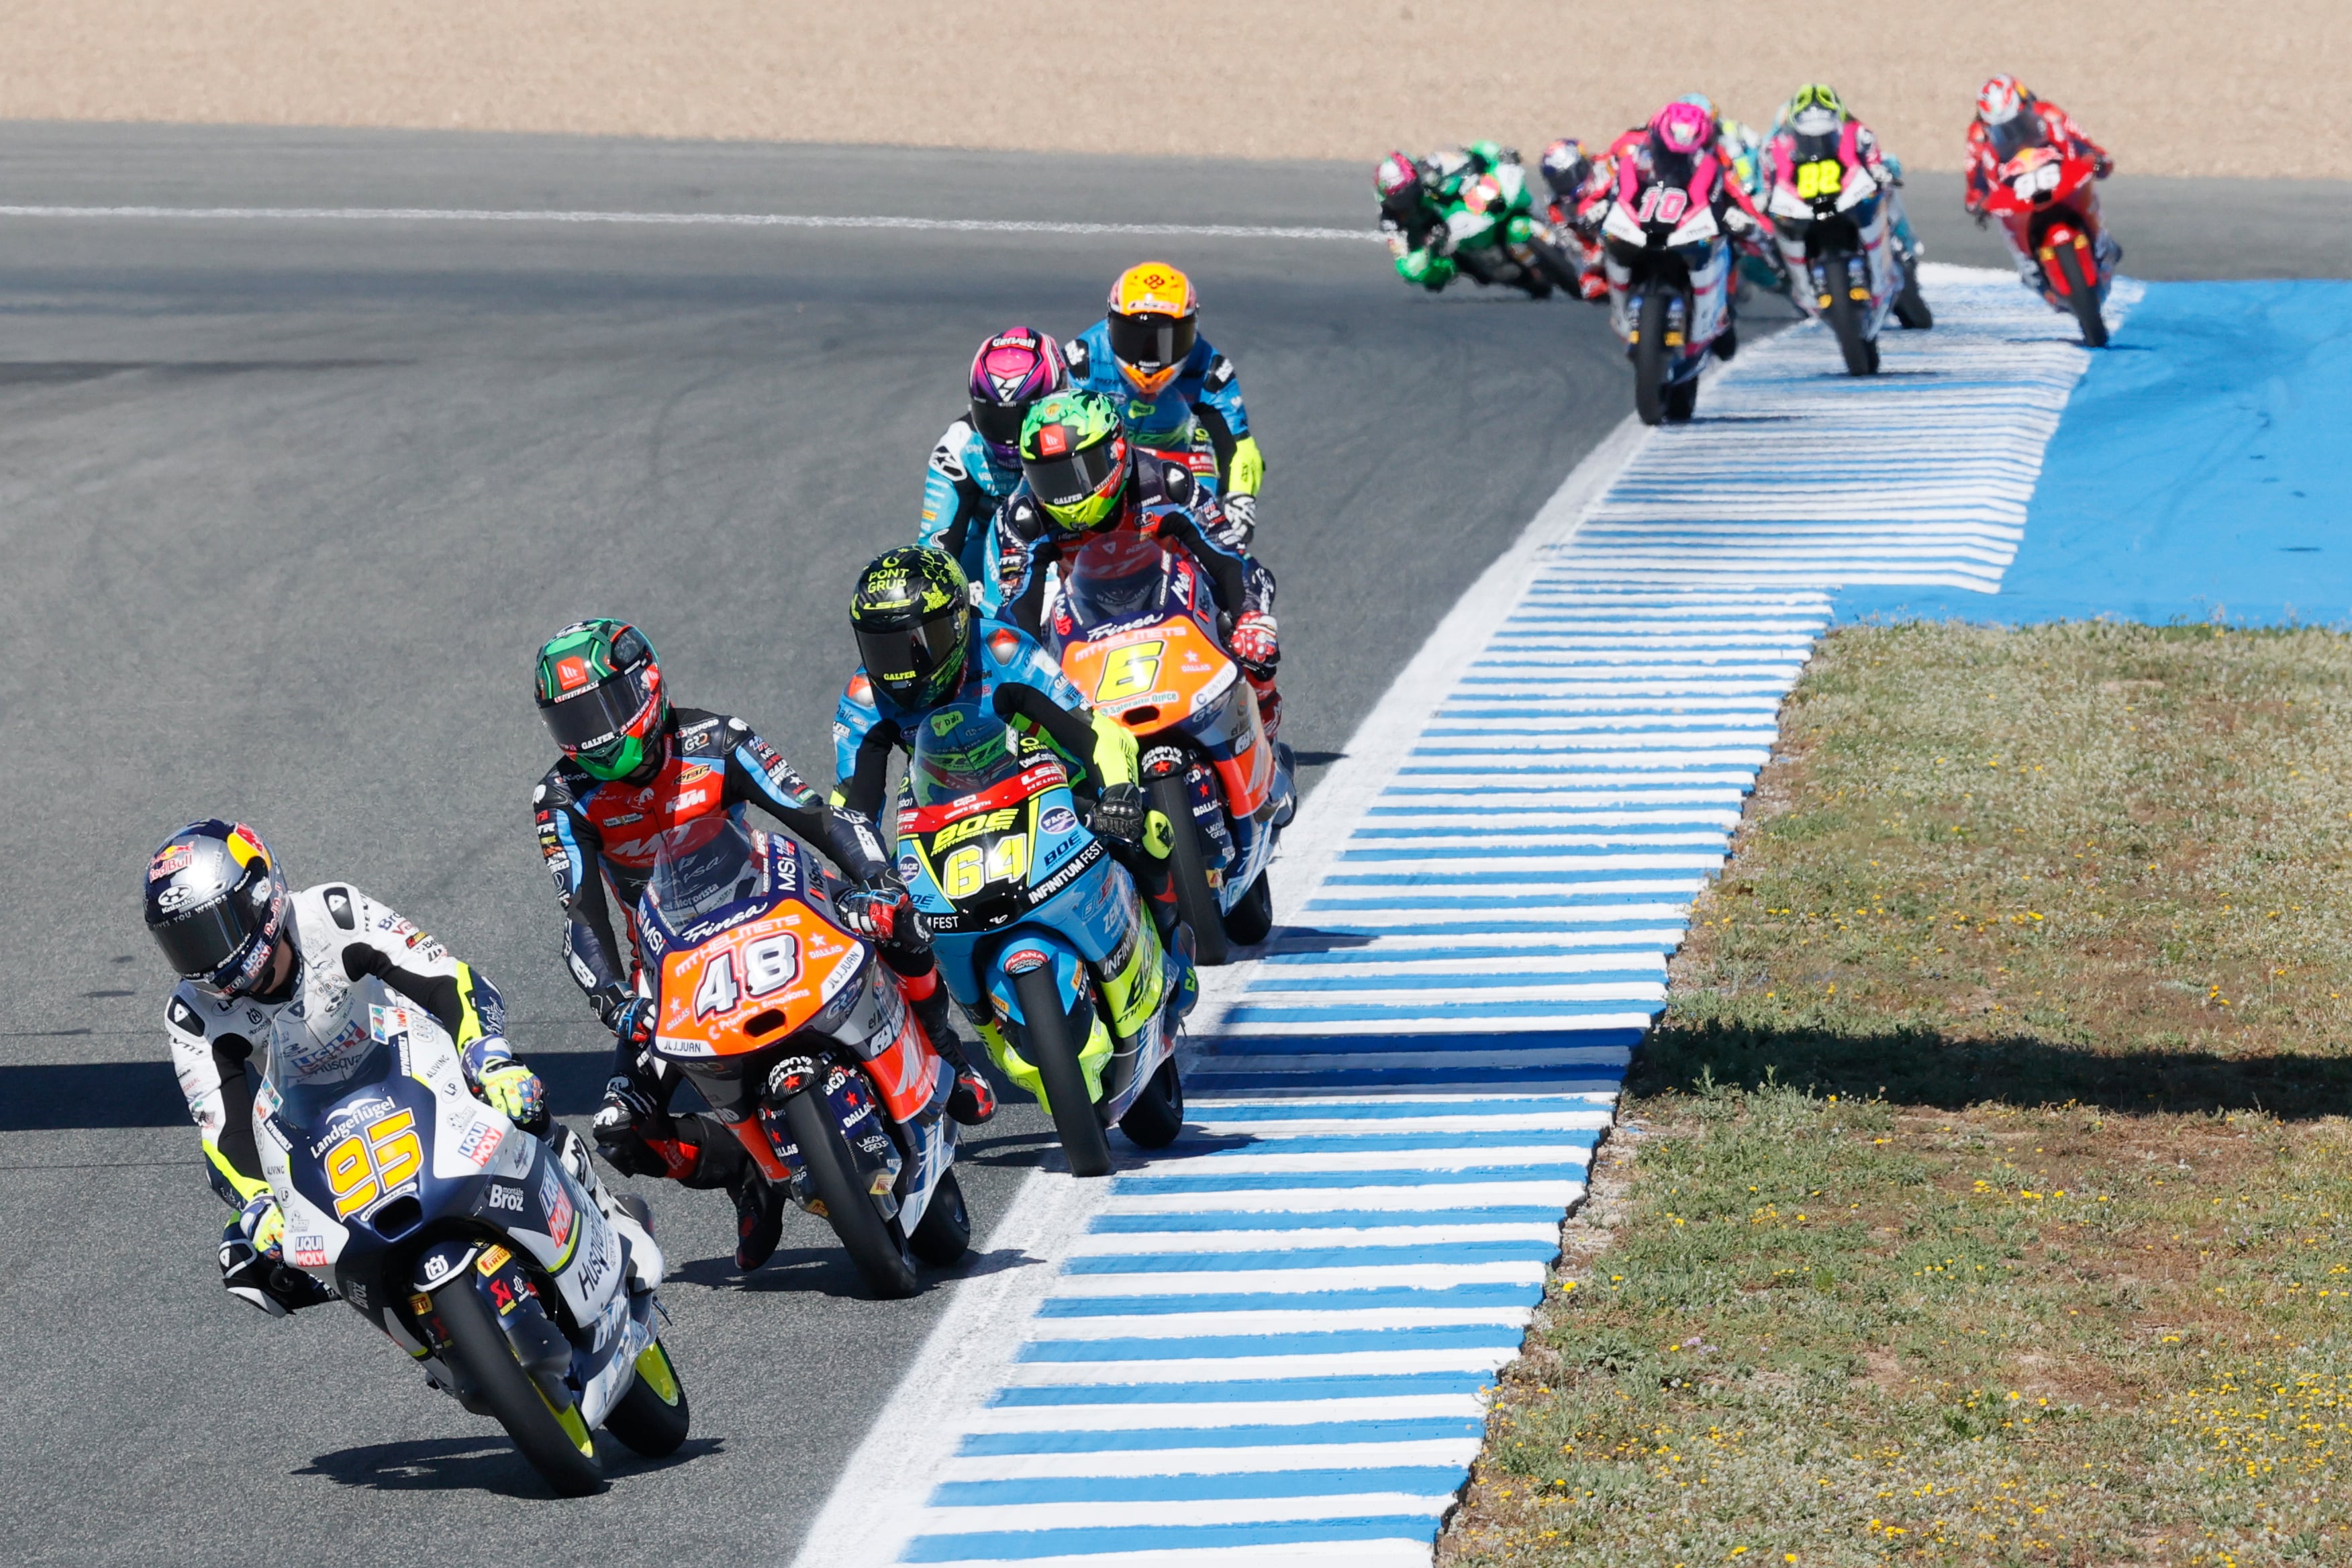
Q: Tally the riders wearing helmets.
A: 12